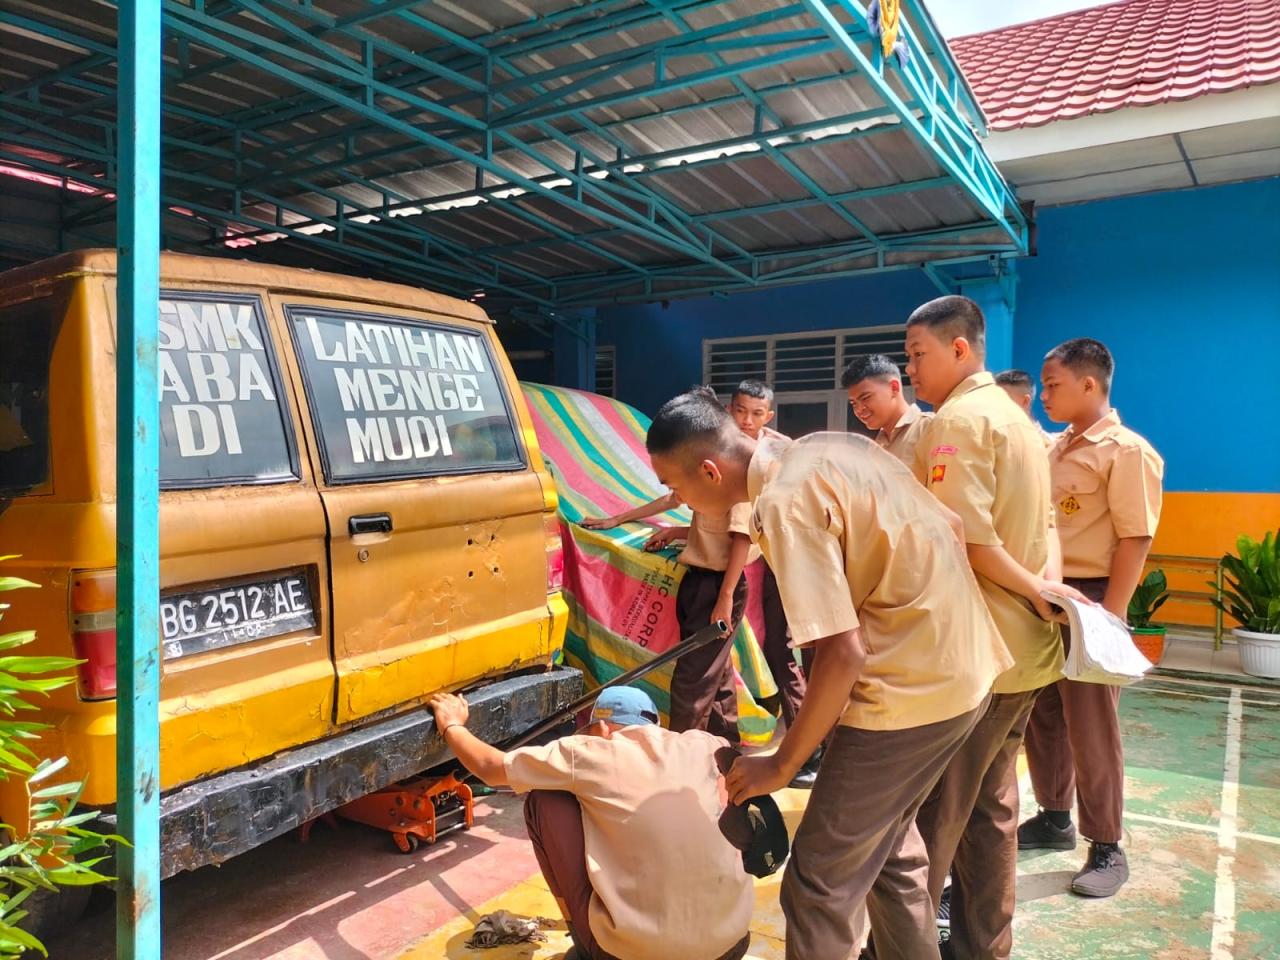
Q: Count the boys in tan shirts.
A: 8